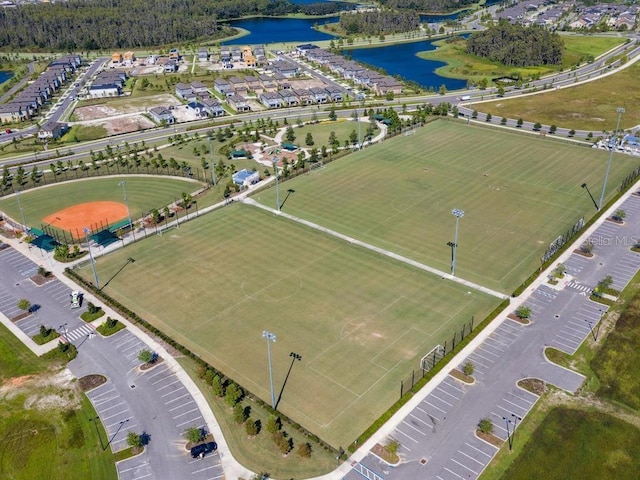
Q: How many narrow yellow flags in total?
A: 0